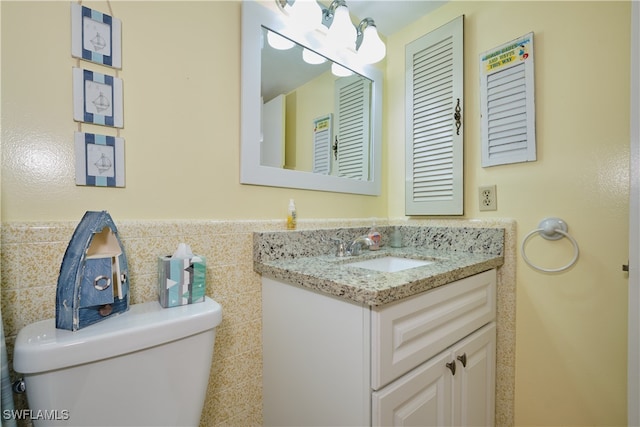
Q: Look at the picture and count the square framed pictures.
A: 3